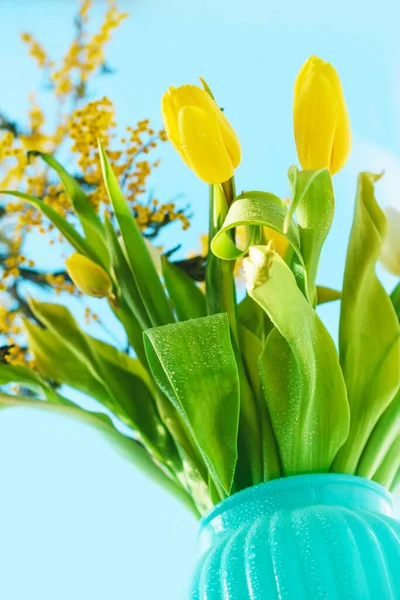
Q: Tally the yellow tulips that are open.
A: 2